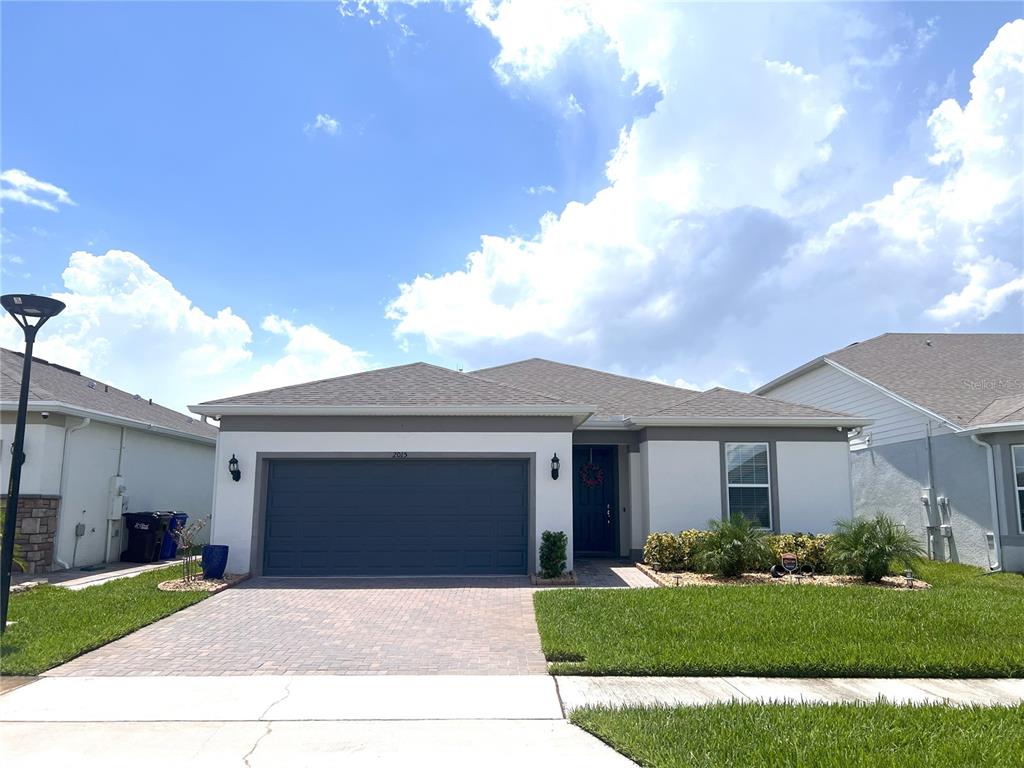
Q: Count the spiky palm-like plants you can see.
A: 2